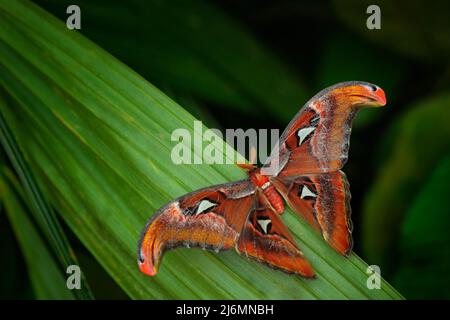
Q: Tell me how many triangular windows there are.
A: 4